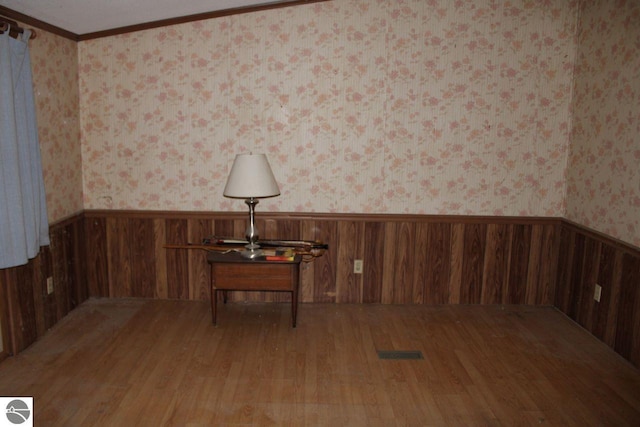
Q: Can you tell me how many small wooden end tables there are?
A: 1